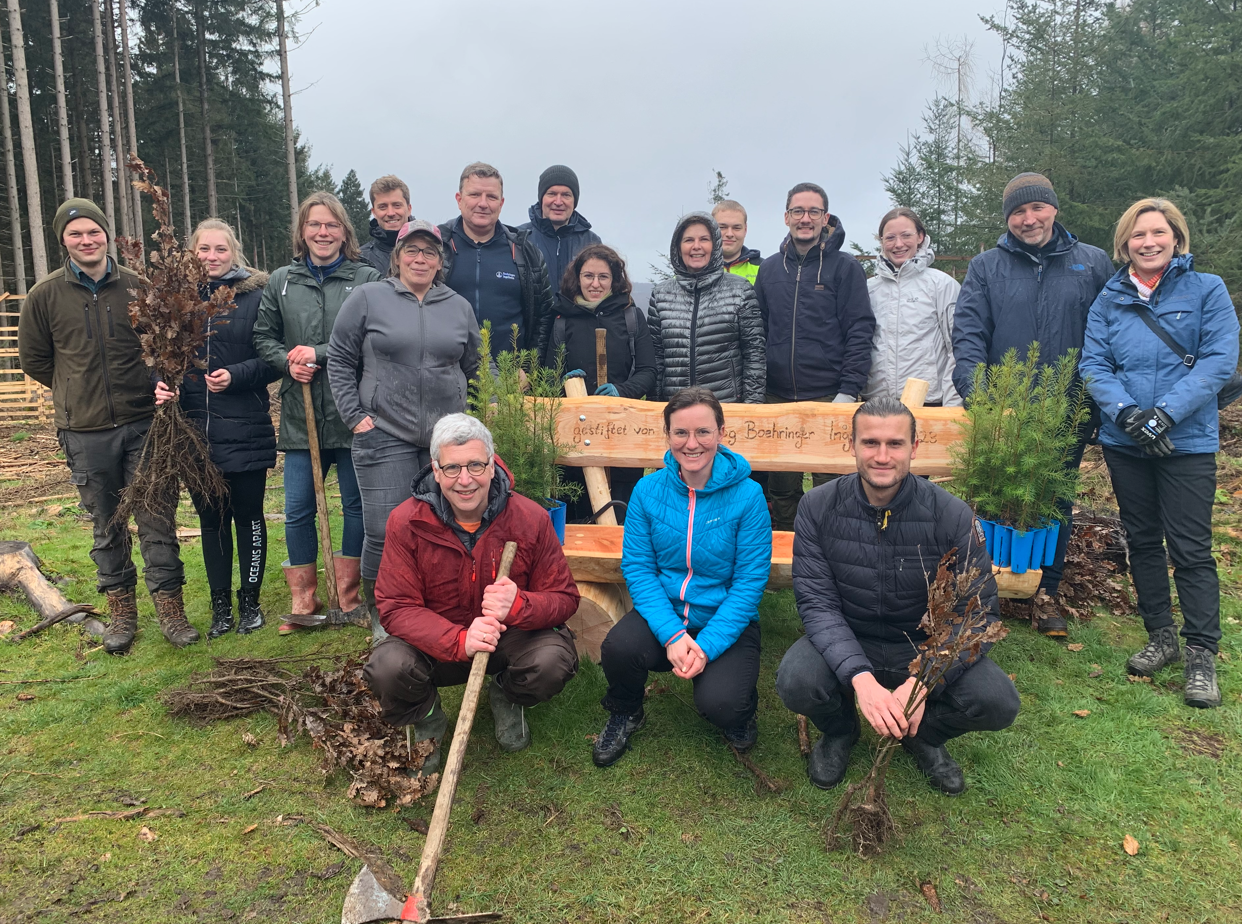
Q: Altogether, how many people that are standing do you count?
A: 14